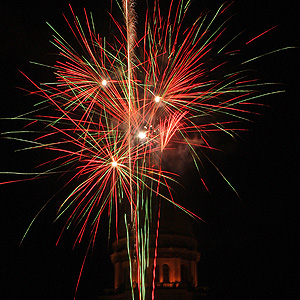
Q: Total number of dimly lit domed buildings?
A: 1